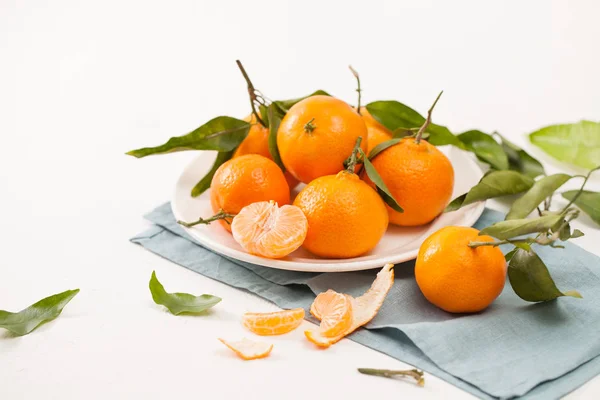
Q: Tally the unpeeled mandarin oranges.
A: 7